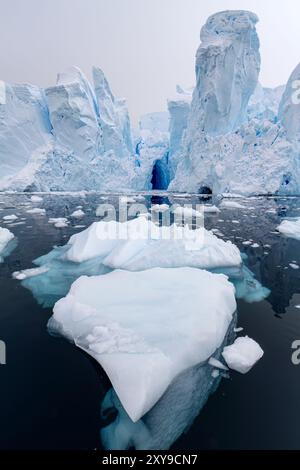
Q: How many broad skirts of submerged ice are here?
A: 2